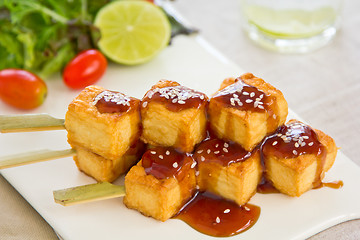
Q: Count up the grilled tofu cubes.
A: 7